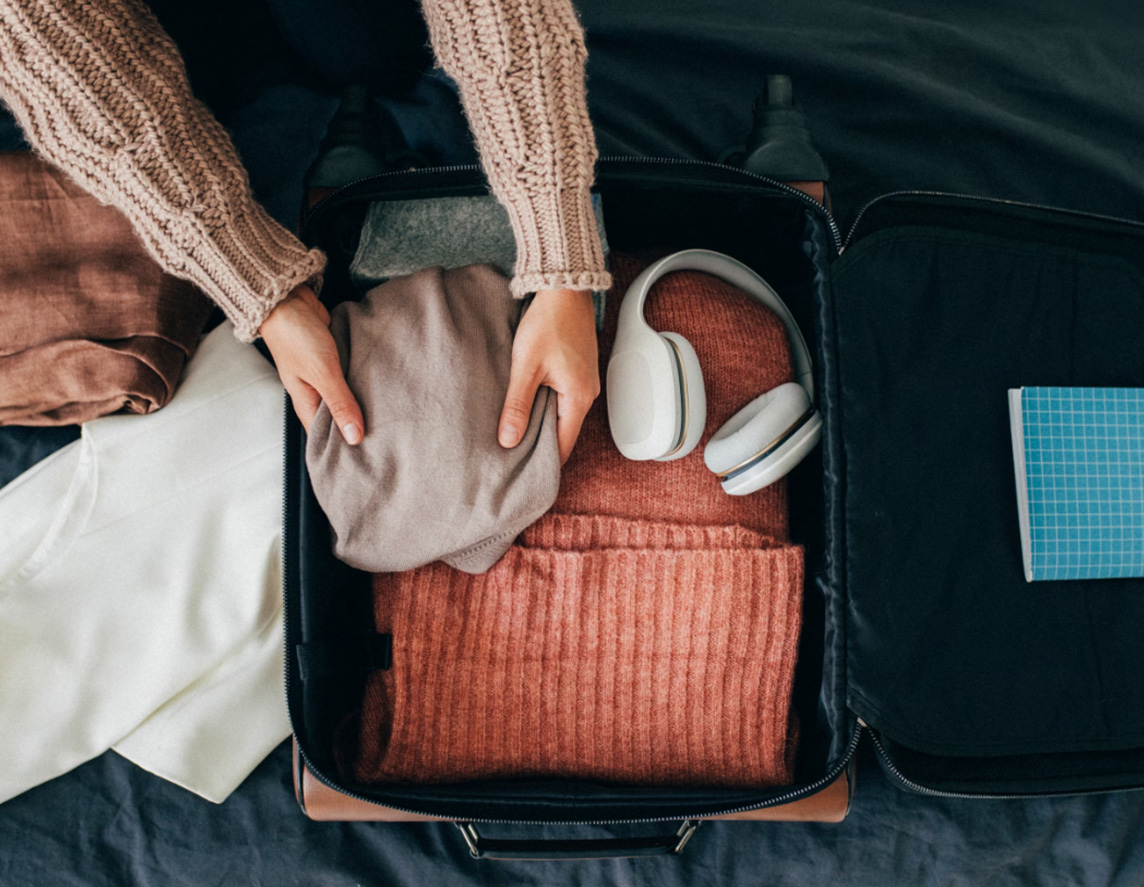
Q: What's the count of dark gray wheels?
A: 2